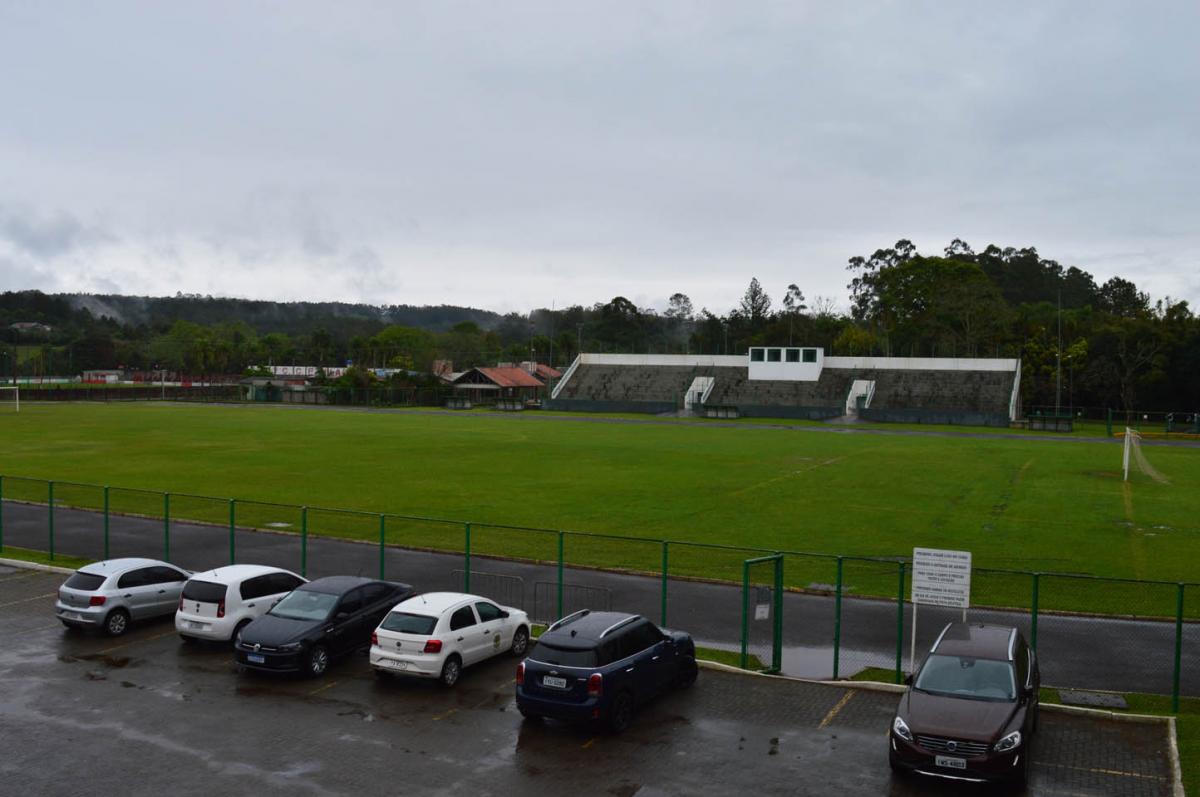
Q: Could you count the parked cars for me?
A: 6